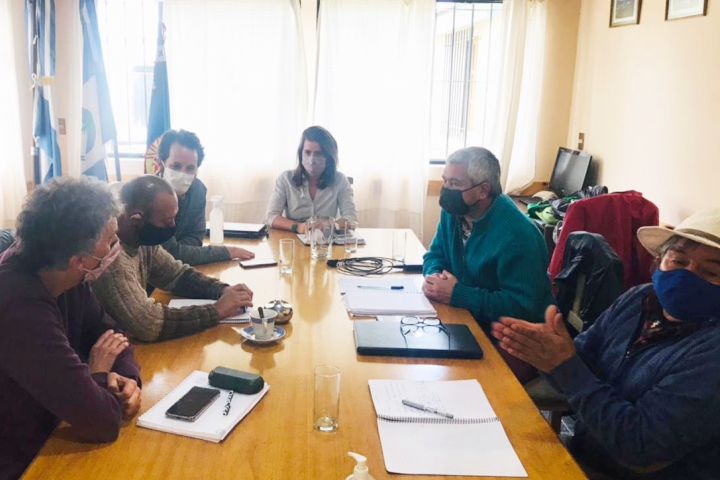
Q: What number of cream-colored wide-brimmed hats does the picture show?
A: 1